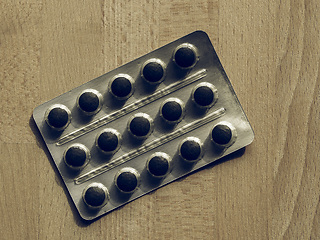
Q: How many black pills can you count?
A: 15